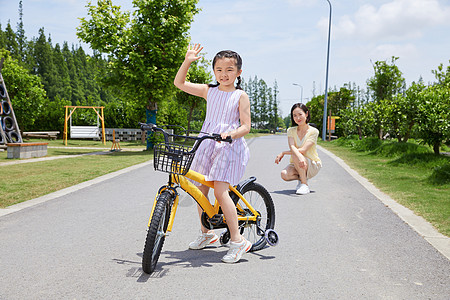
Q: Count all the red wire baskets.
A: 0